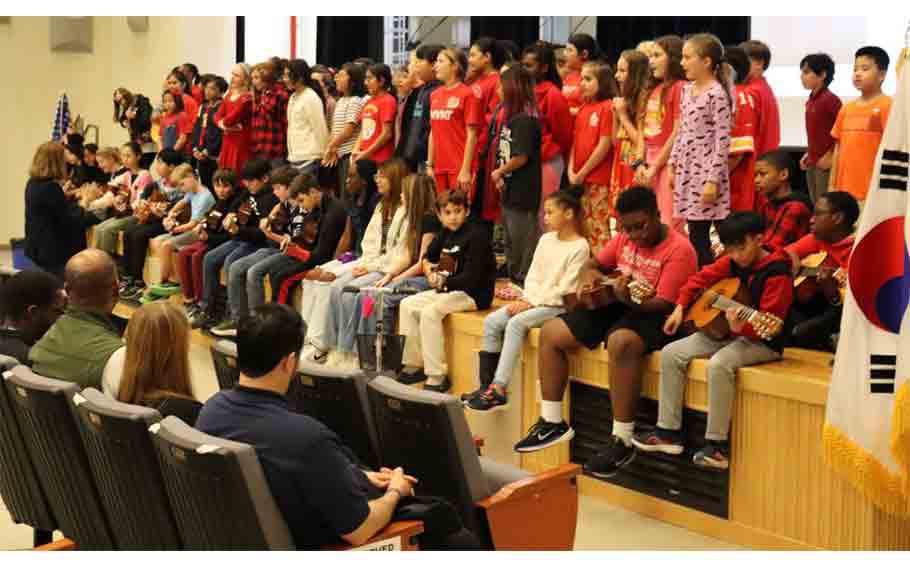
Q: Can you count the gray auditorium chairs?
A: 7